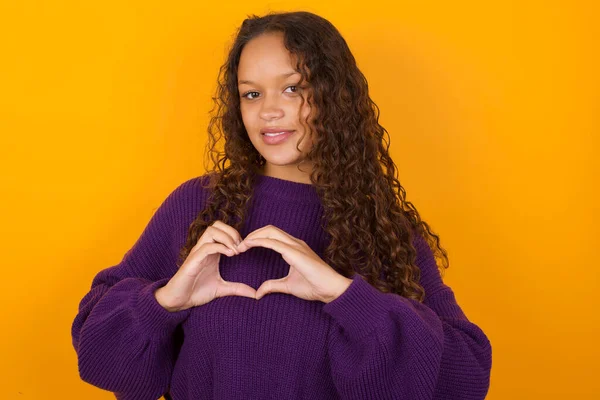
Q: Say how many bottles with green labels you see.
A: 0